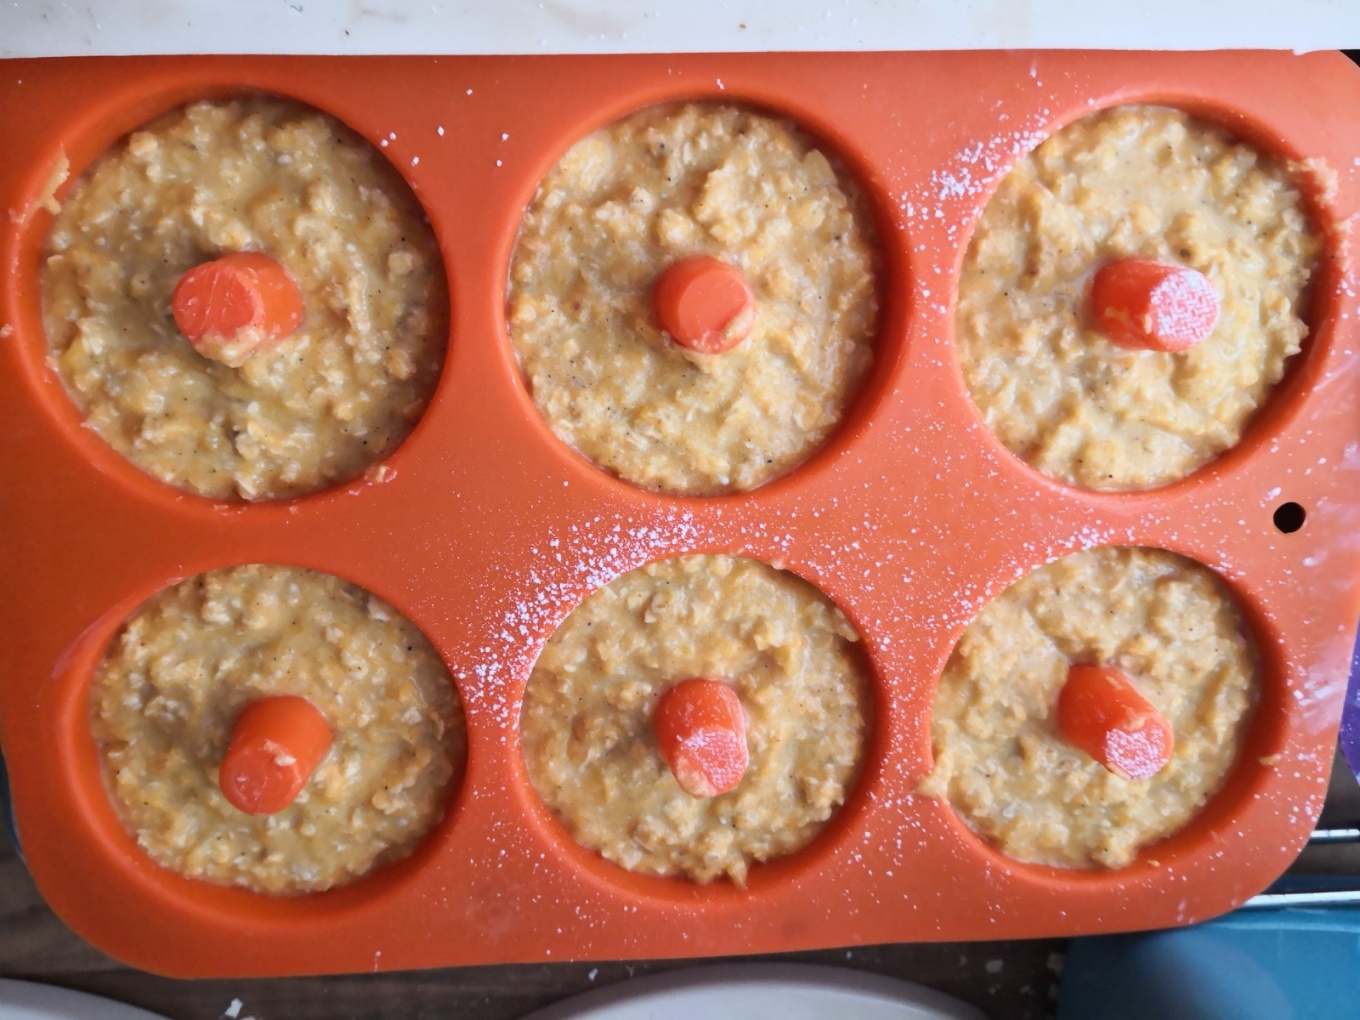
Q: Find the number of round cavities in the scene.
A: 6